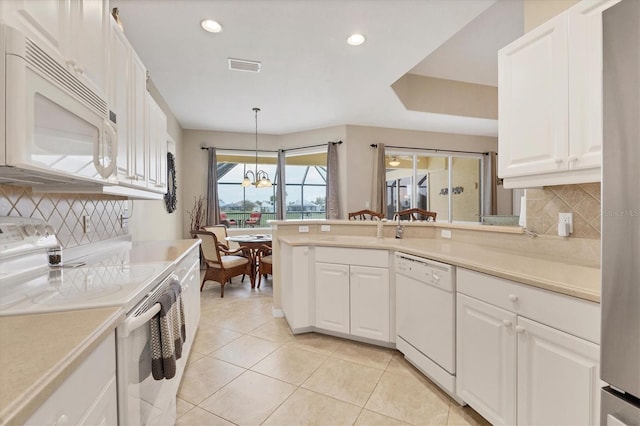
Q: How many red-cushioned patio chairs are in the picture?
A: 2